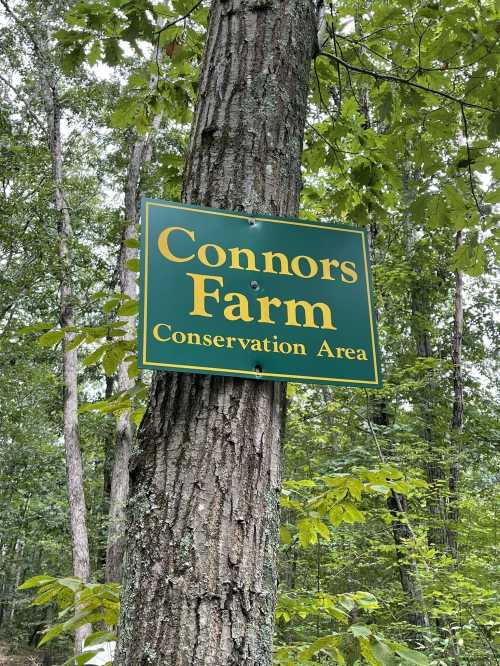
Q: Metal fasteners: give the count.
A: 3